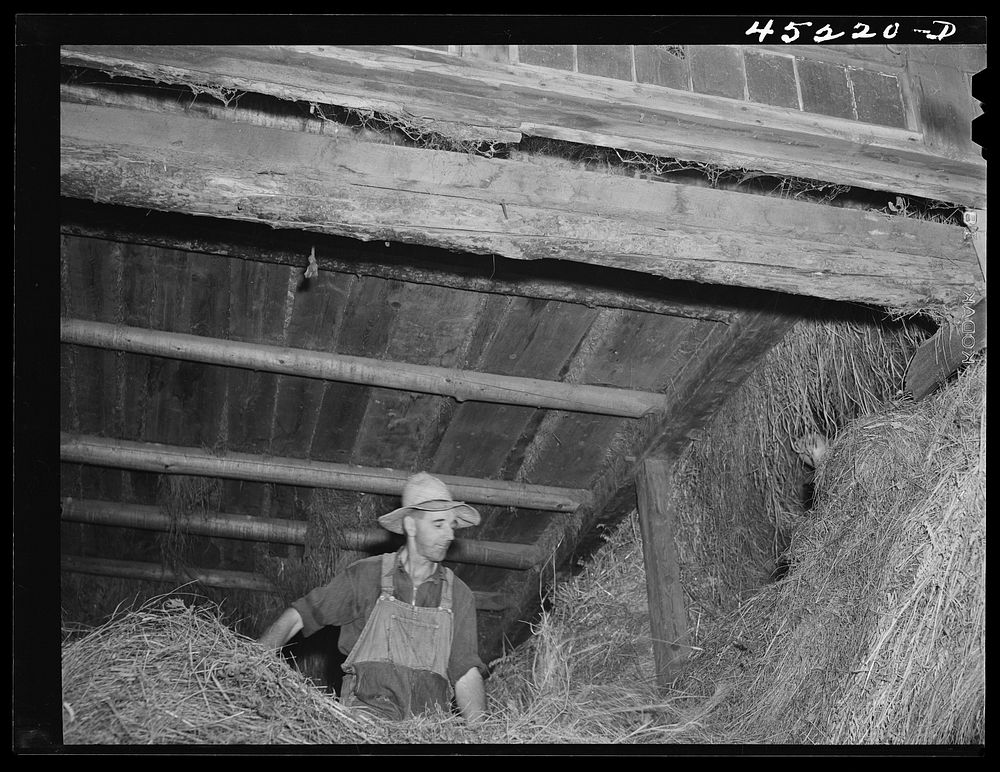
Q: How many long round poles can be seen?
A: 4